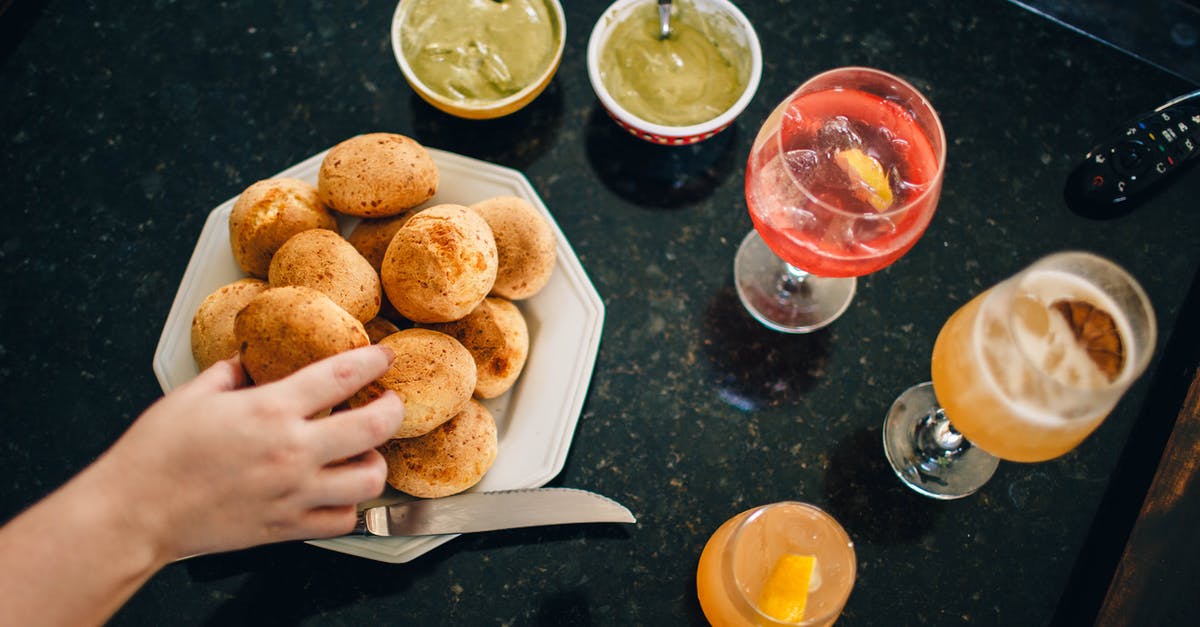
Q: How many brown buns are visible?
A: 12